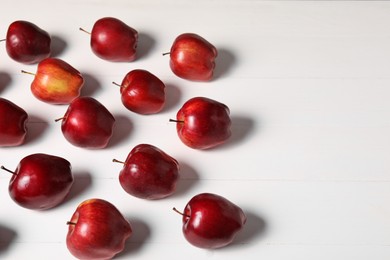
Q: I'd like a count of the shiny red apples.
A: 12